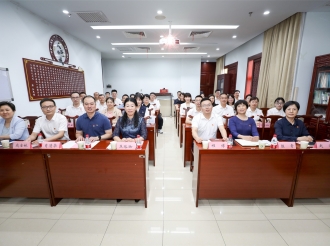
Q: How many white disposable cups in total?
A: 6